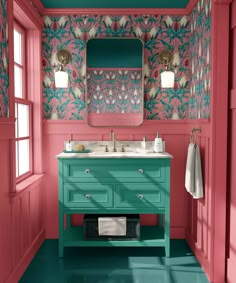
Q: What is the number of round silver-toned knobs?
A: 4